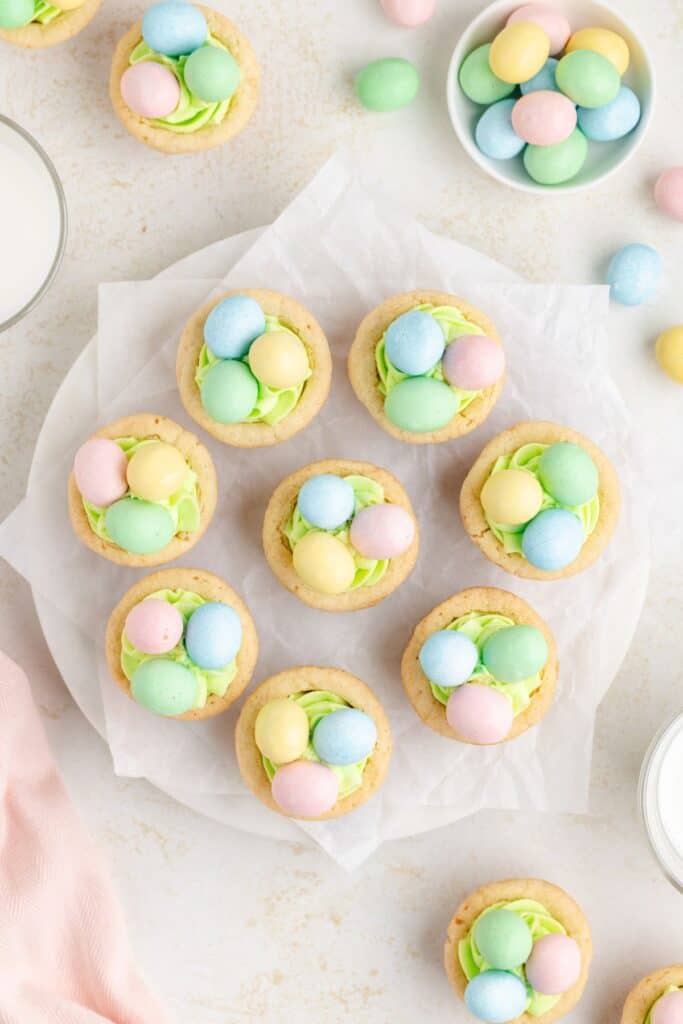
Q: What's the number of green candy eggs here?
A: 13